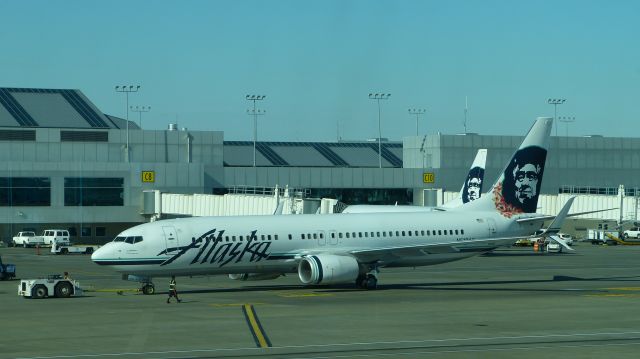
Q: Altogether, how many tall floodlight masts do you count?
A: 8